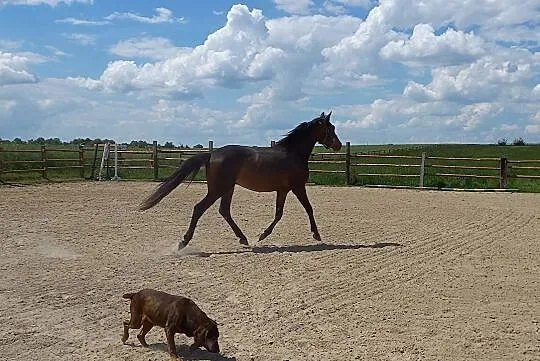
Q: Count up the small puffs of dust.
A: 2